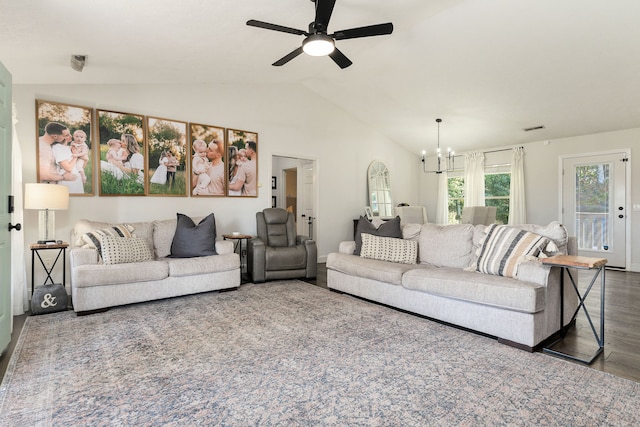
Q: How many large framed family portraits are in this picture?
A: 5